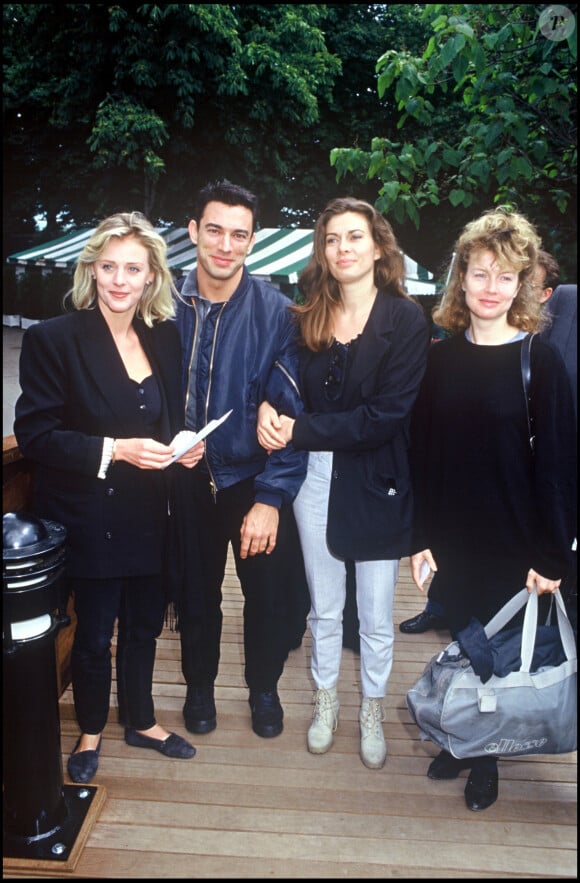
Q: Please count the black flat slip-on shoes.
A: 2